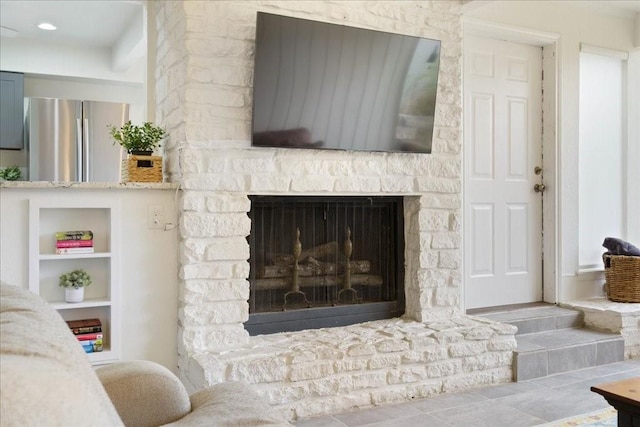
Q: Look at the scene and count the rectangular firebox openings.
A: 1